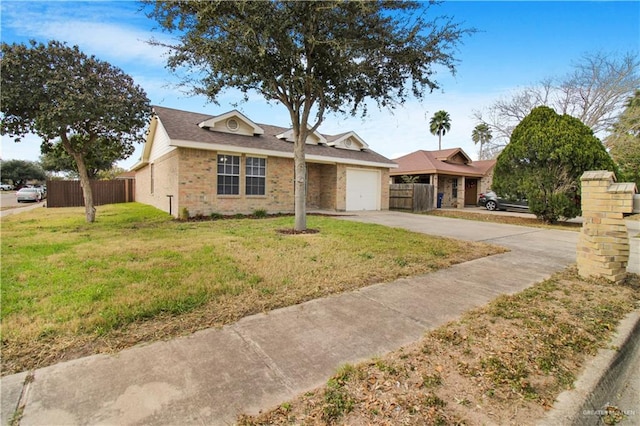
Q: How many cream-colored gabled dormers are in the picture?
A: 3